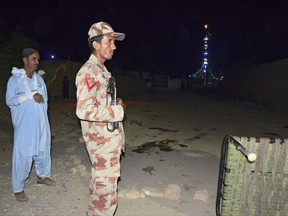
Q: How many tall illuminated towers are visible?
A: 1